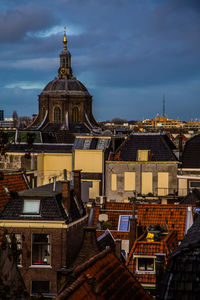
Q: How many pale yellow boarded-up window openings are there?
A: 4